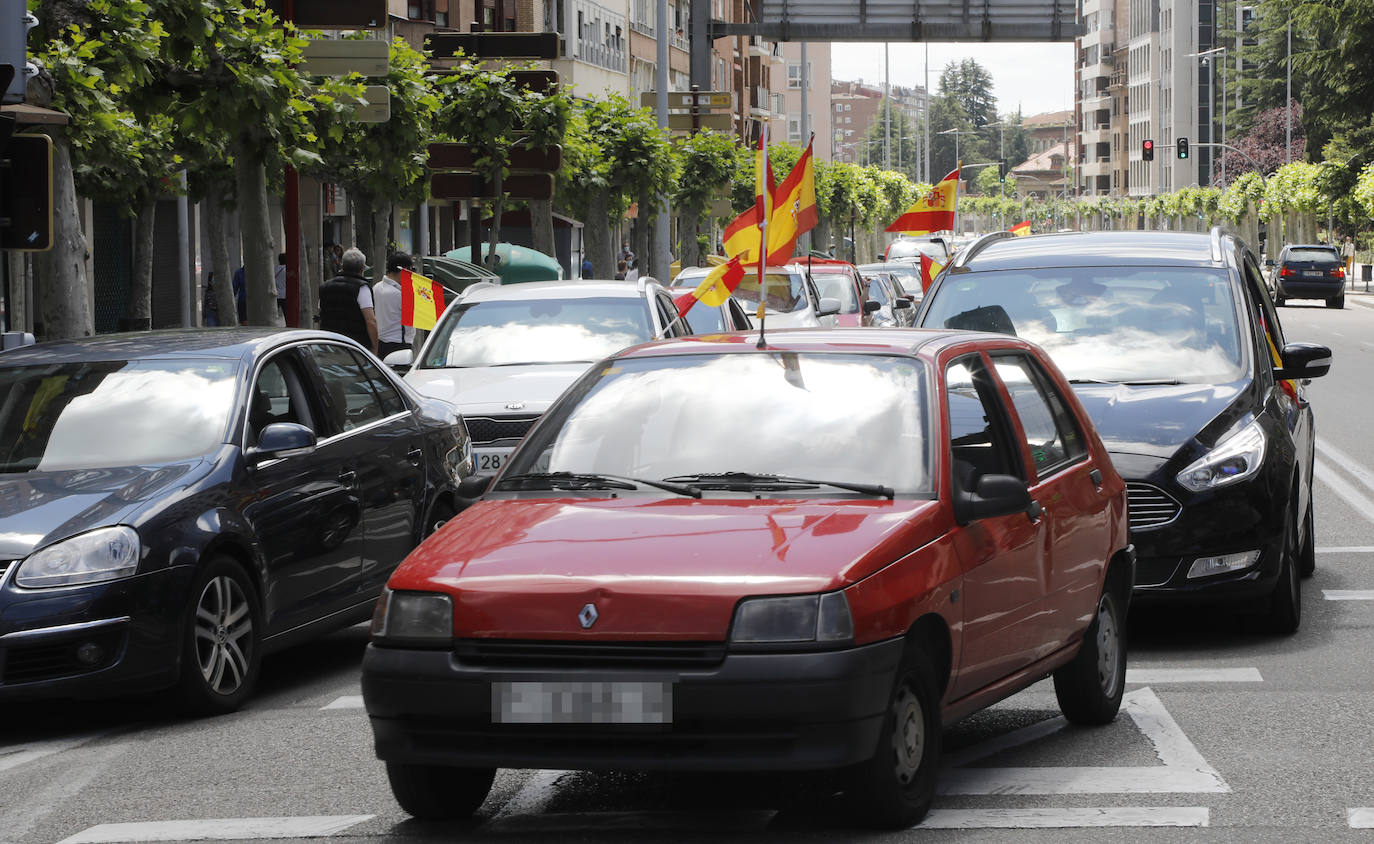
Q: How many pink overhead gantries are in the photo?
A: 0